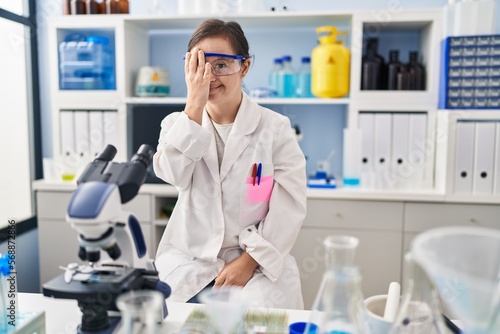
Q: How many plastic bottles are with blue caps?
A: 3